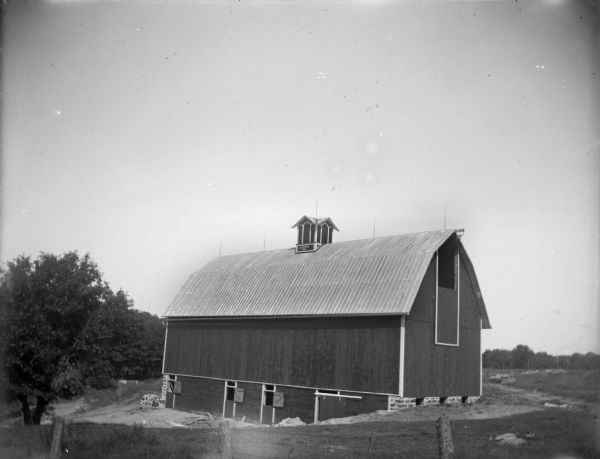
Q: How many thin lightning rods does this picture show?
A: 5